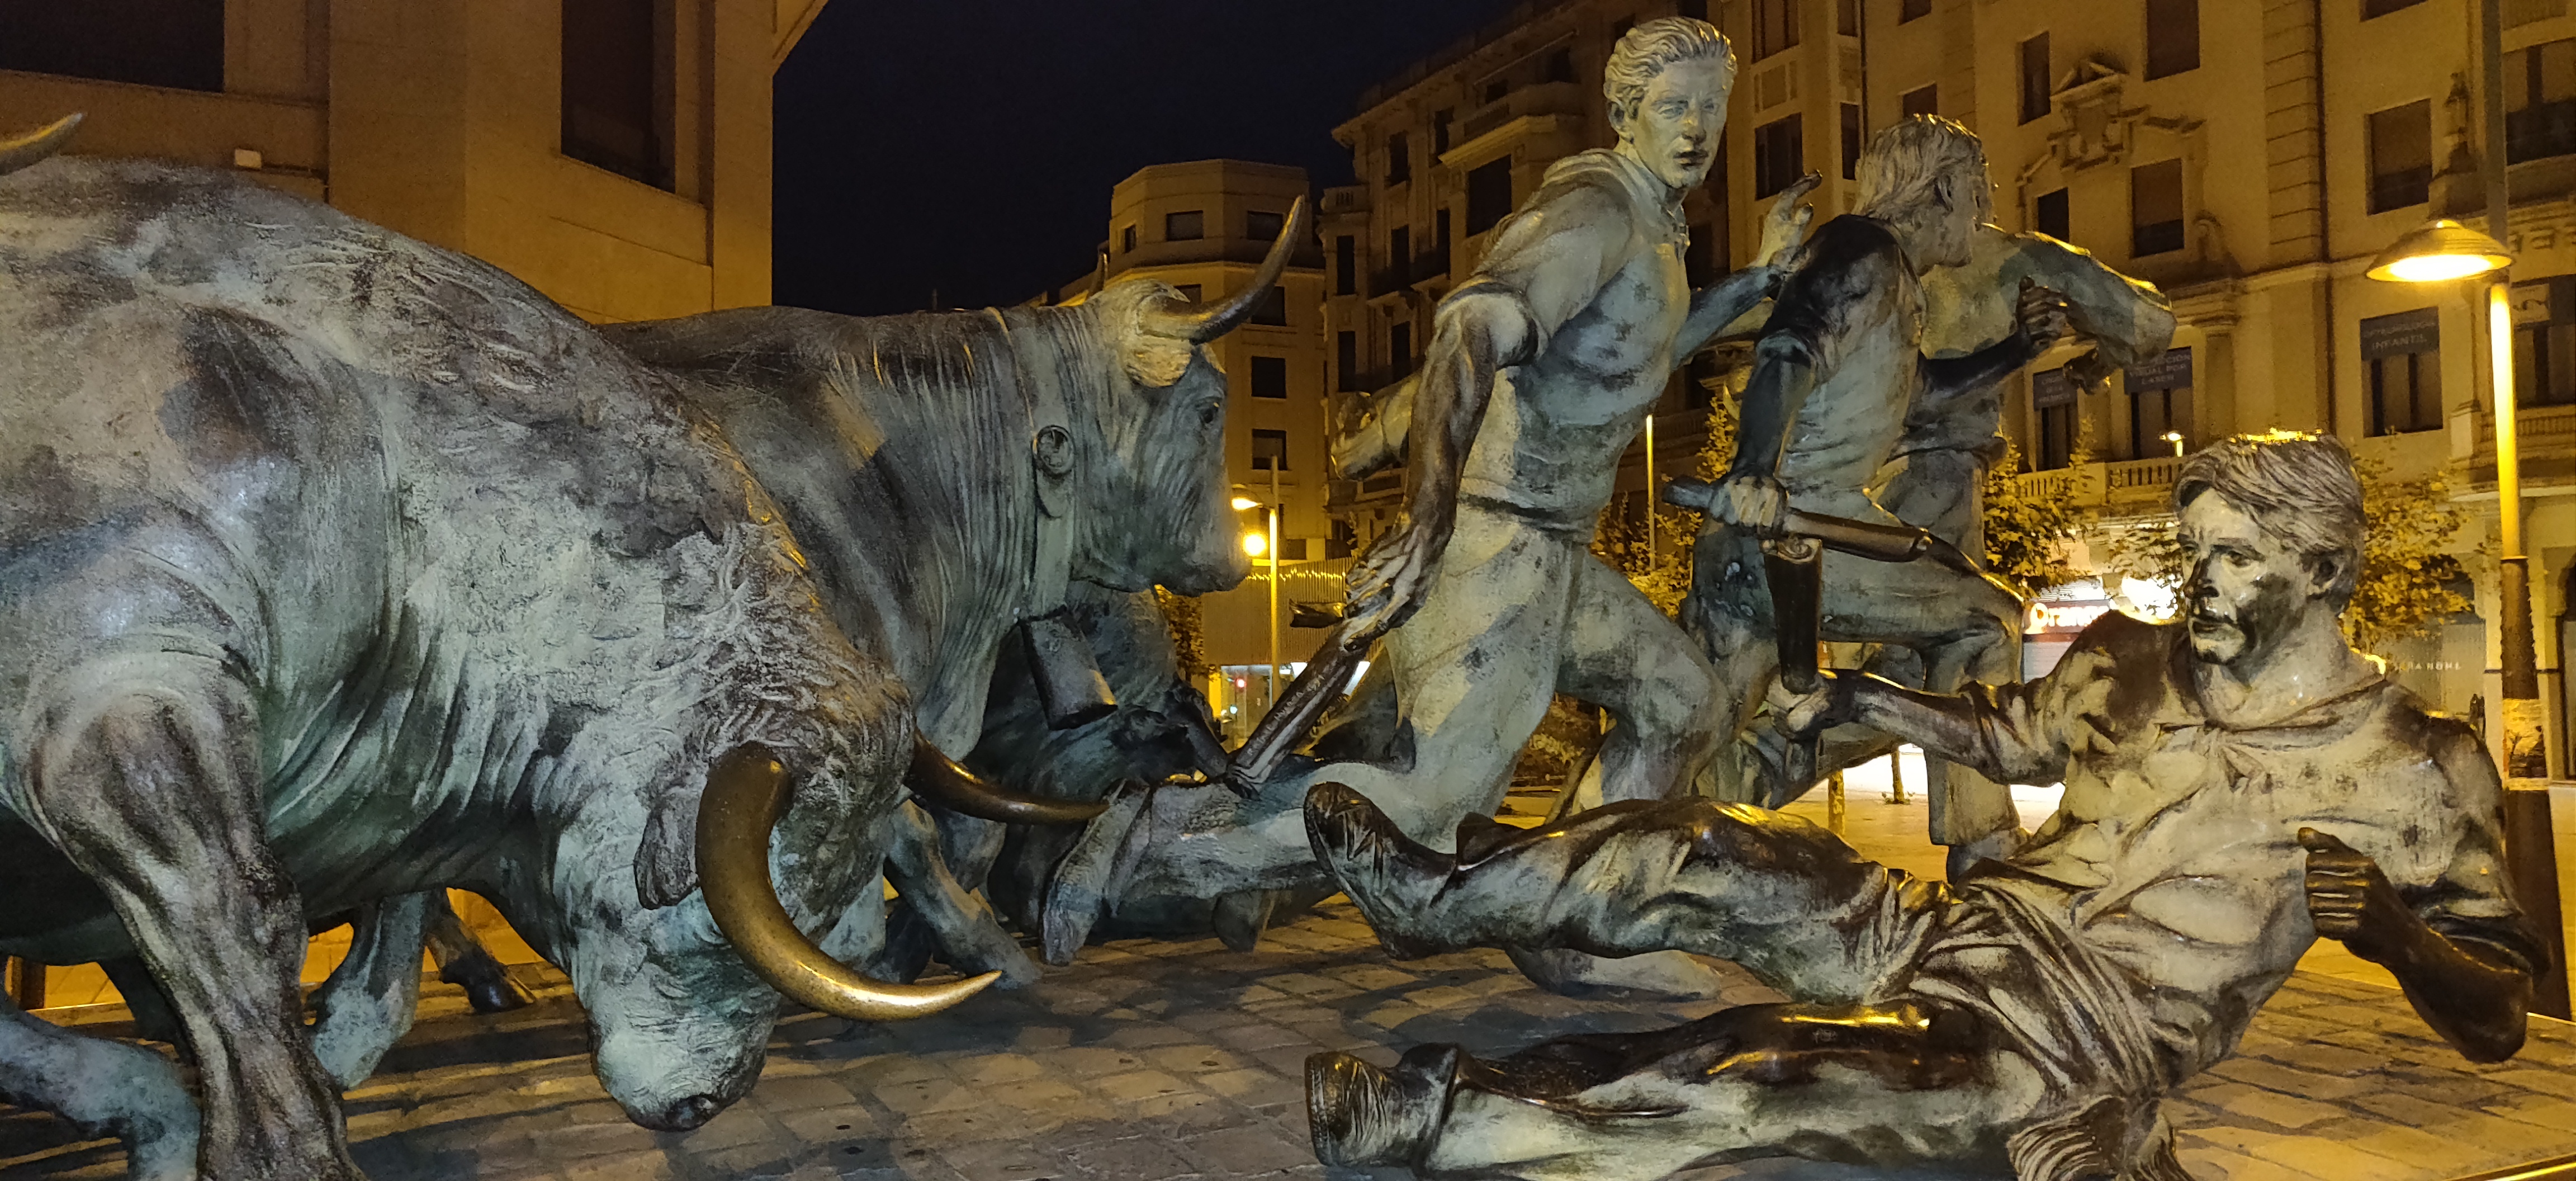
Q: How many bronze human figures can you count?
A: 4